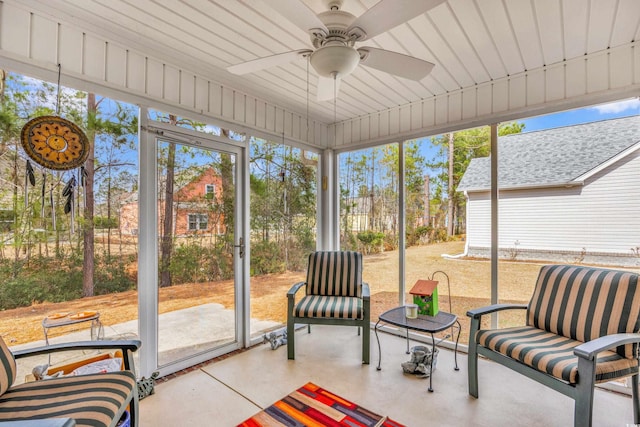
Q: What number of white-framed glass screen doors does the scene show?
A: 1